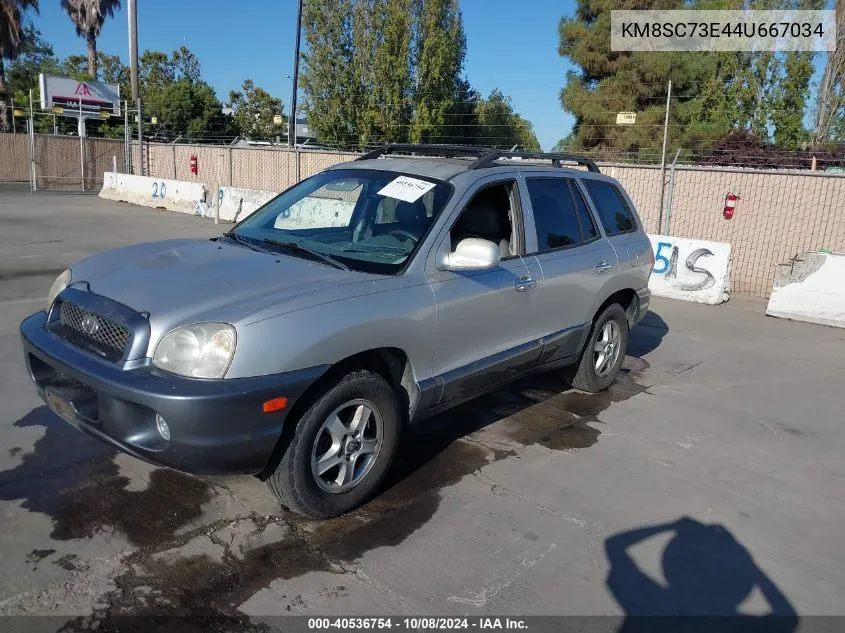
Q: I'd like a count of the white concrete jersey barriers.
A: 4